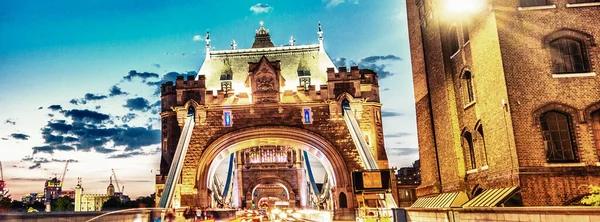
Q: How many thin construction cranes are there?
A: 3